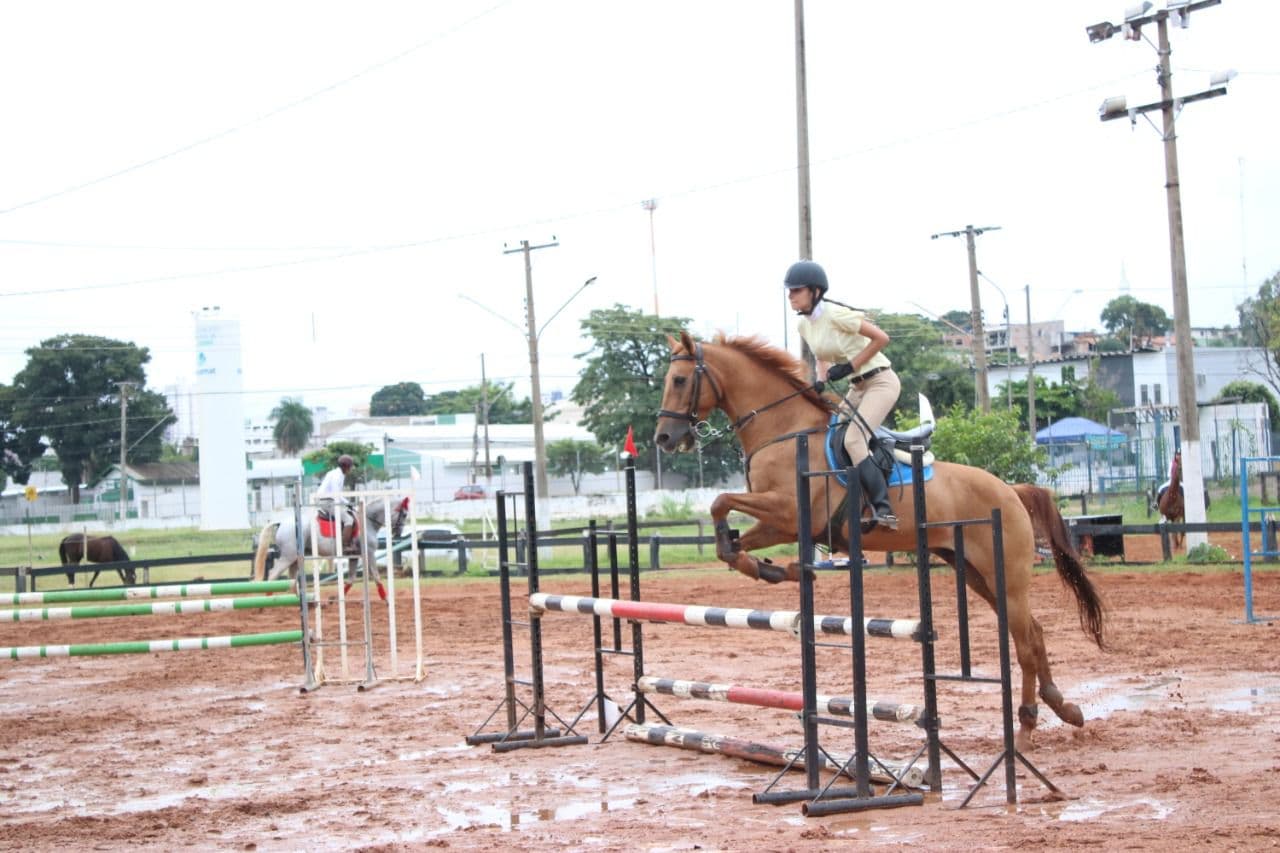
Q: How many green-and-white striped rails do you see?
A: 3